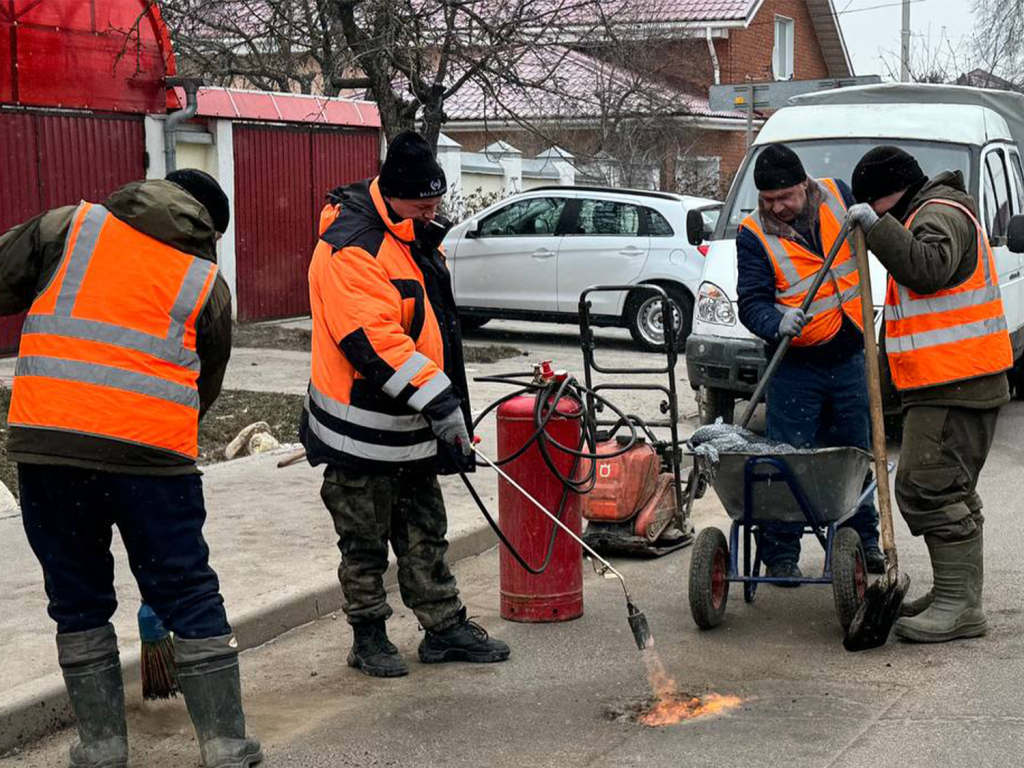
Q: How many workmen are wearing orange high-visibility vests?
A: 3